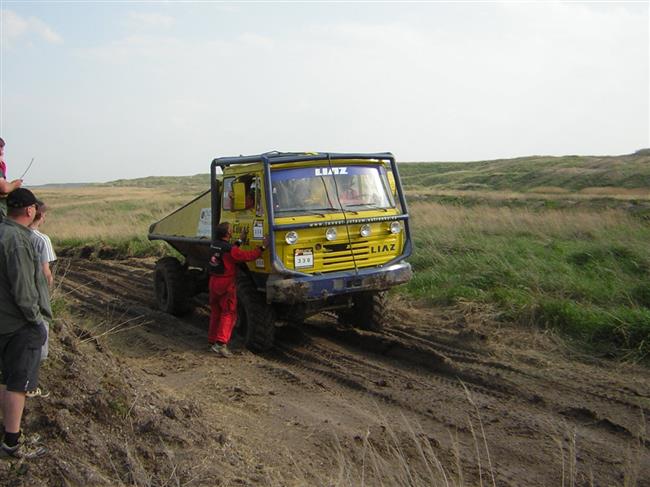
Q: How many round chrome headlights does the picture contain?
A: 4